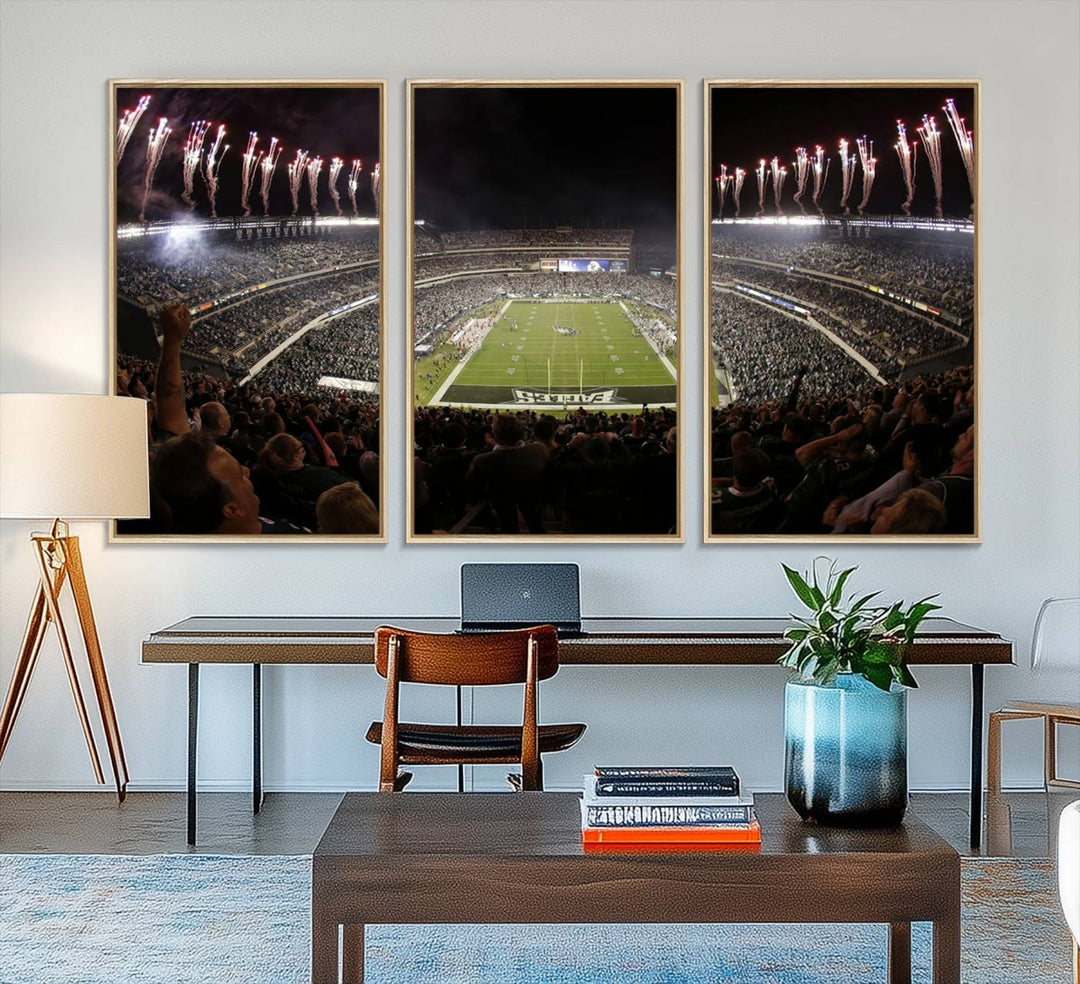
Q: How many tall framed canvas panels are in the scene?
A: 3